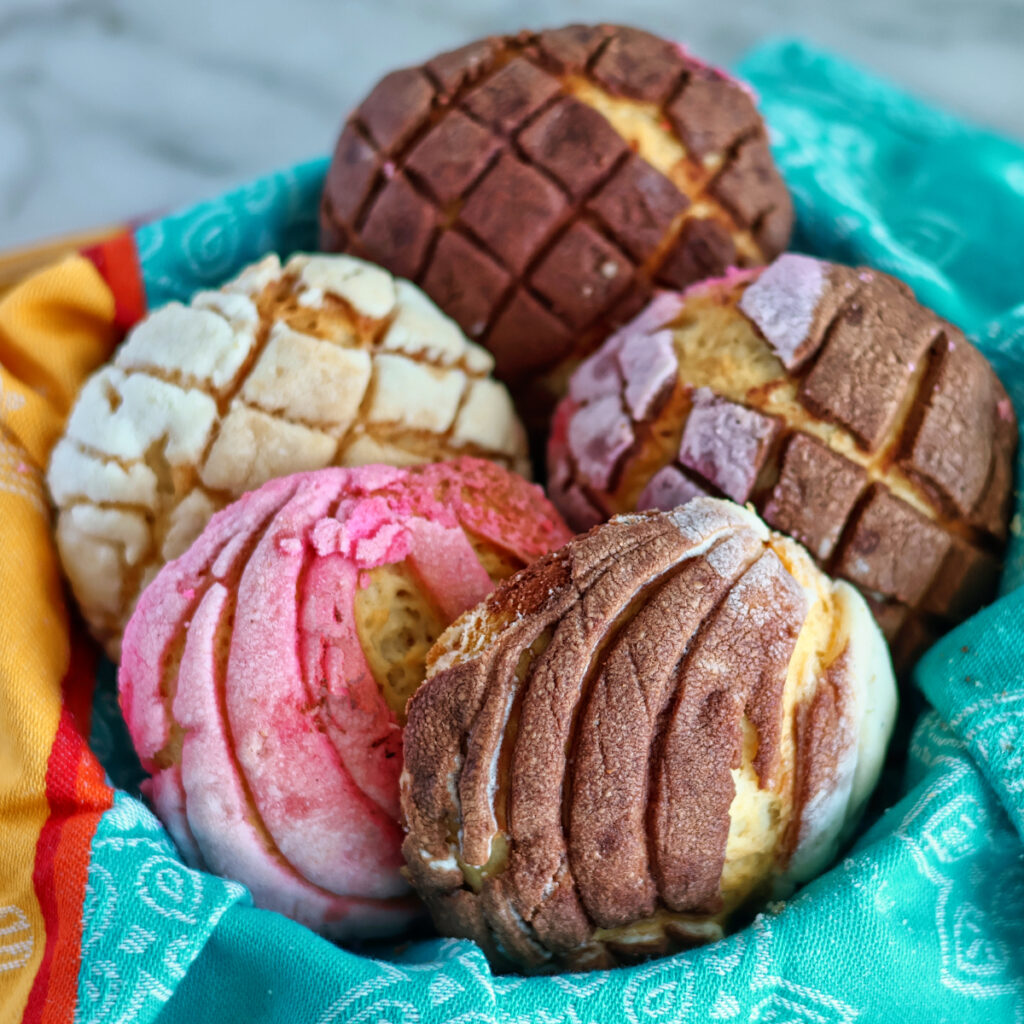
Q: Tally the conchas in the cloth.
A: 5